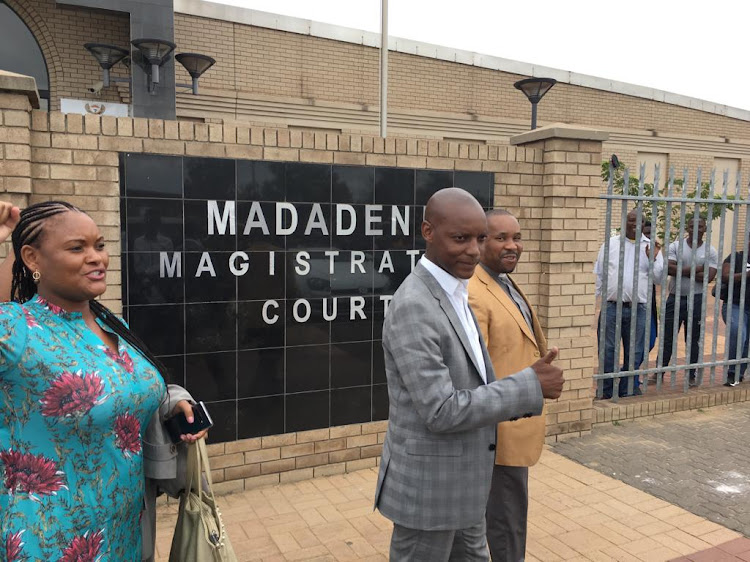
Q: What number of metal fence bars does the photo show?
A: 11